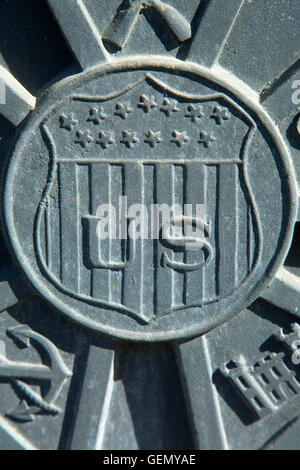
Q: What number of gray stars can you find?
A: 13